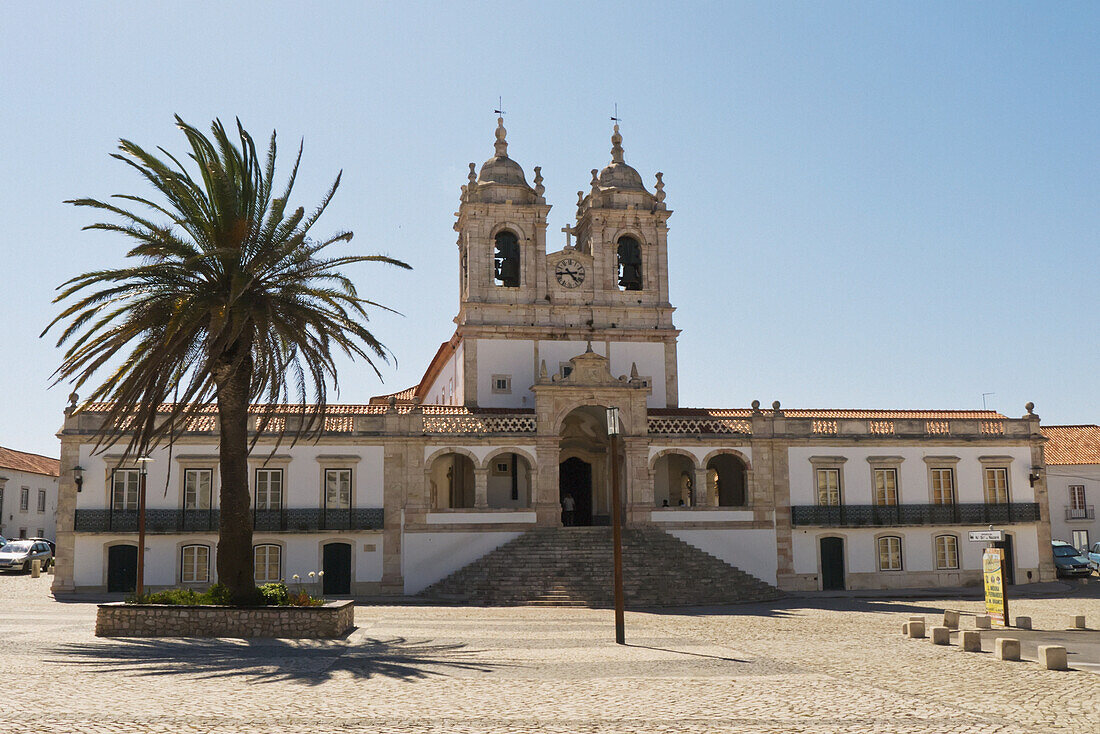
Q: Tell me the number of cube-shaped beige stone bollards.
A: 11